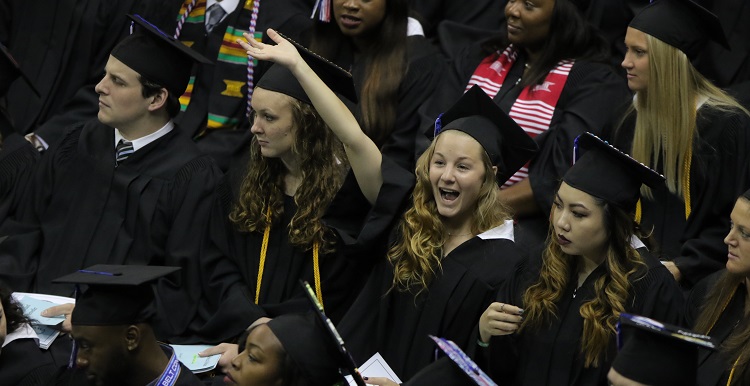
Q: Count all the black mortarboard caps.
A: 10